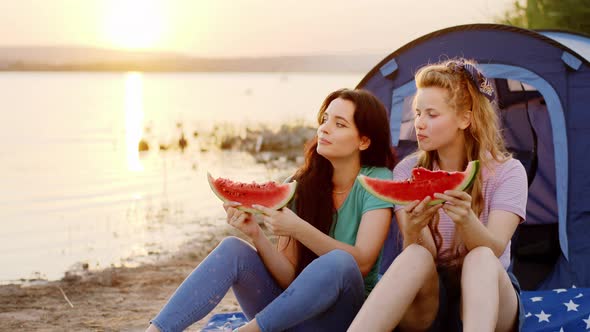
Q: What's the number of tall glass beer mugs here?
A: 0